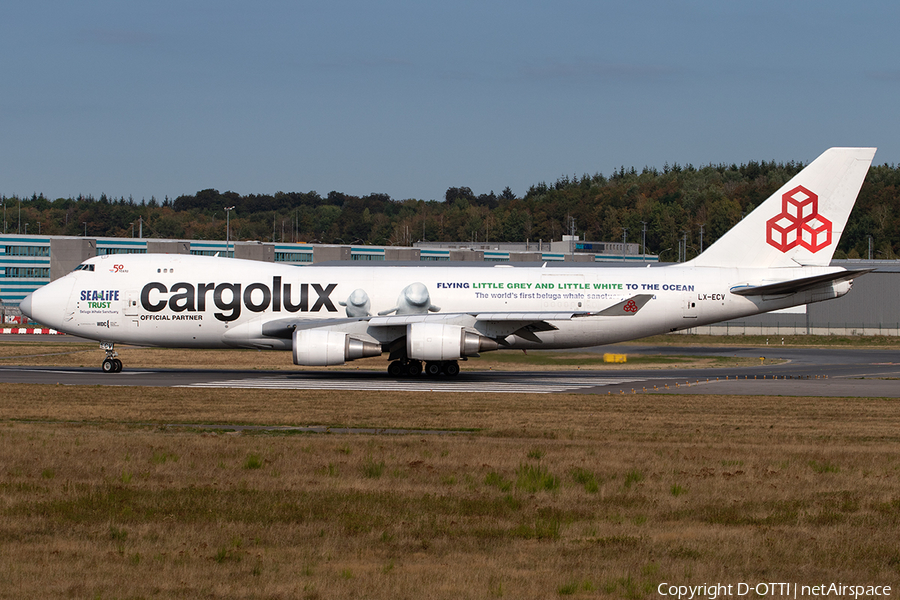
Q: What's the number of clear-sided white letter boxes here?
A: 0